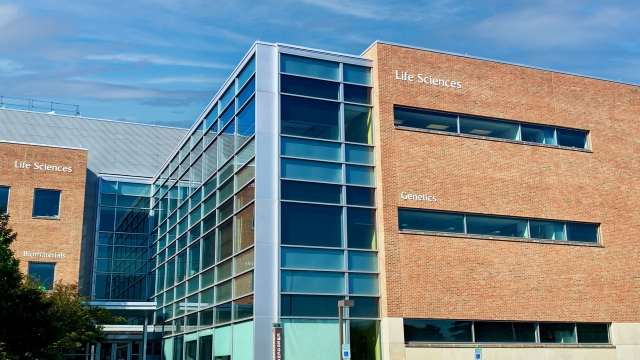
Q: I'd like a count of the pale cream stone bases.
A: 1